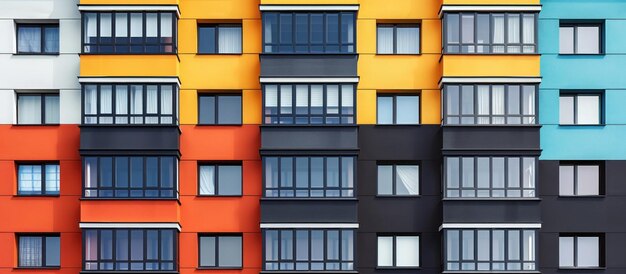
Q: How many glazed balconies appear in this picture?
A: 12